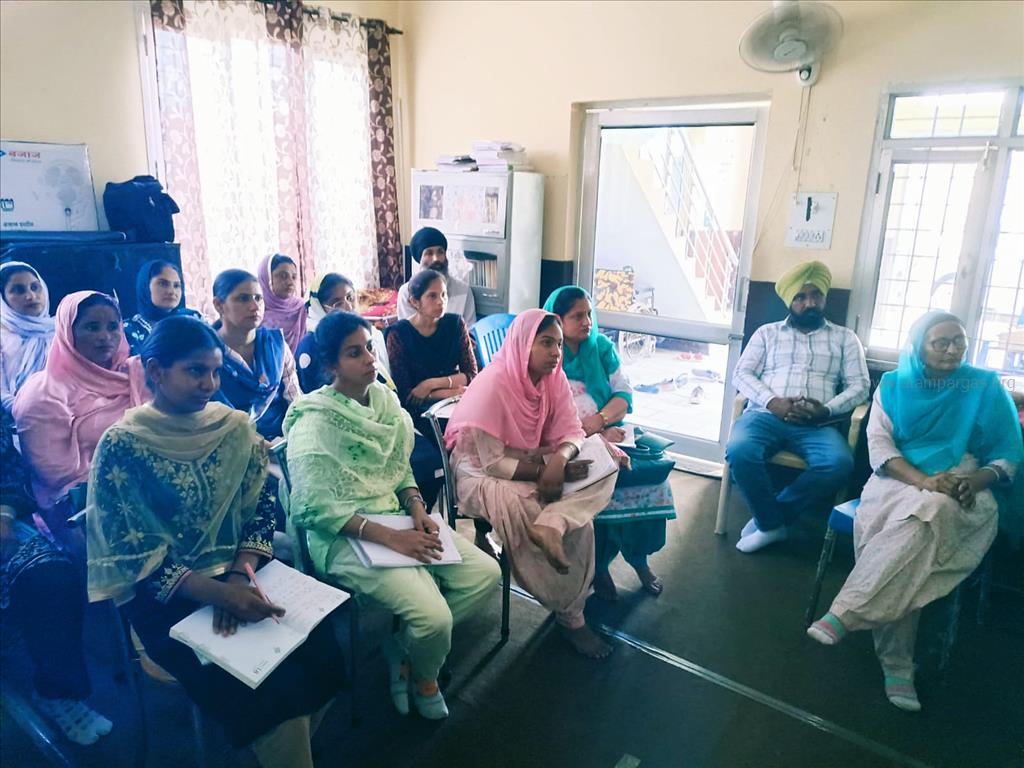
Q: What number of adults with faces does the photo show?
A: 14